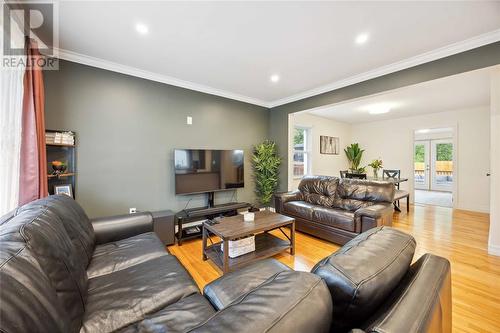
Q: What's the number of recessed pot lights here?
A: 3